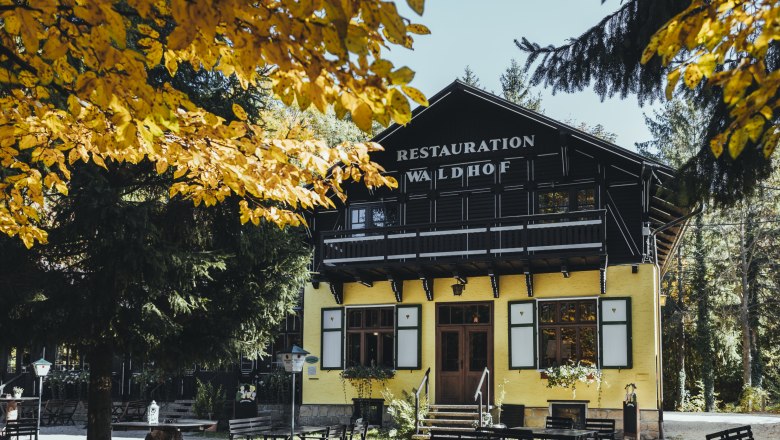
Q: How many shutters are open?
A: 4